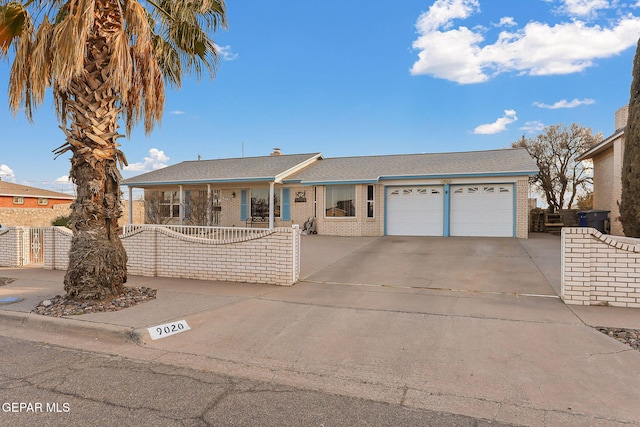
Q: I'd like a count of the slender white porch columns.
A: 4